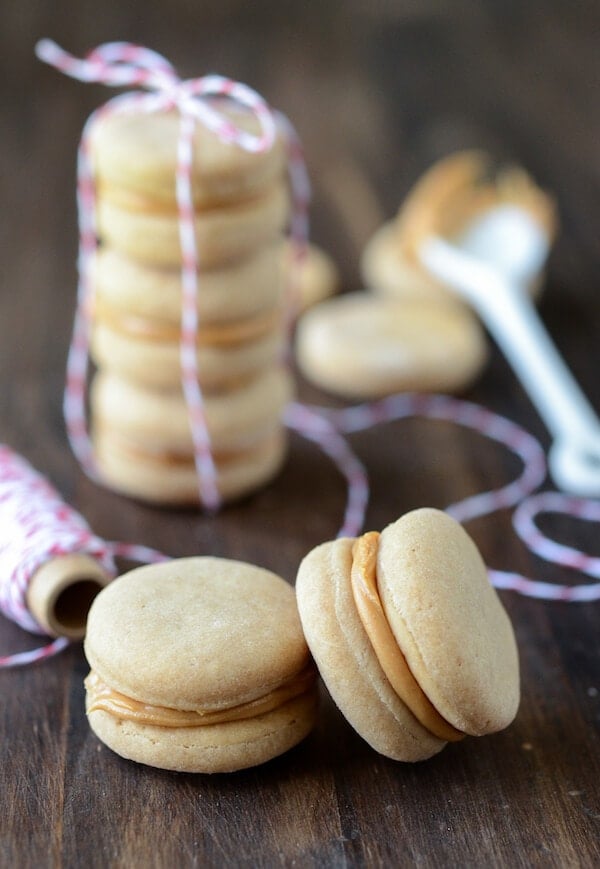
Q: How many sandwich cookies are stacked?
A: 3